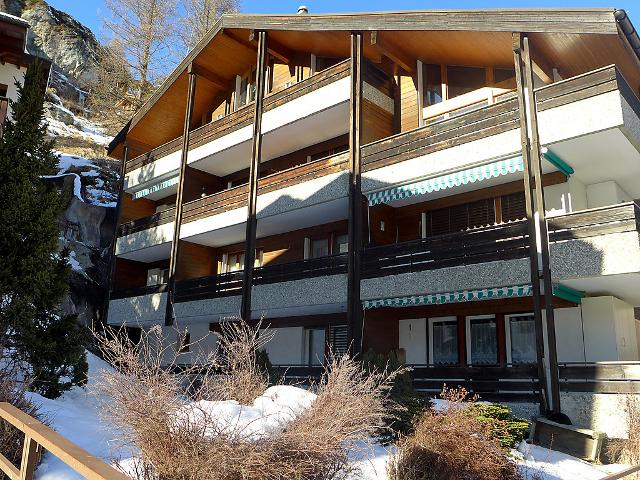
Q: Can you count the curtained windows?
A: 3